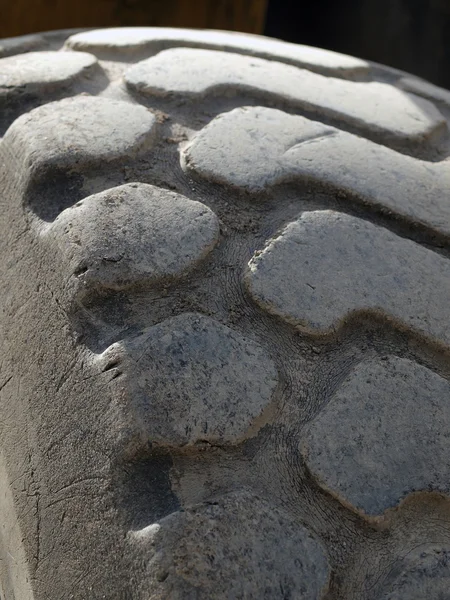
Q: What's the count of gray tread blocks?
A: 11